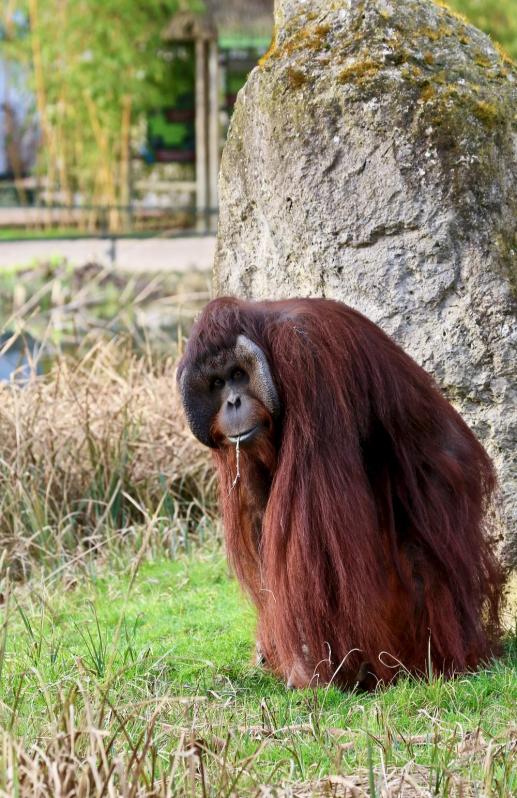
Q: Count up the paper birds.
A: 0